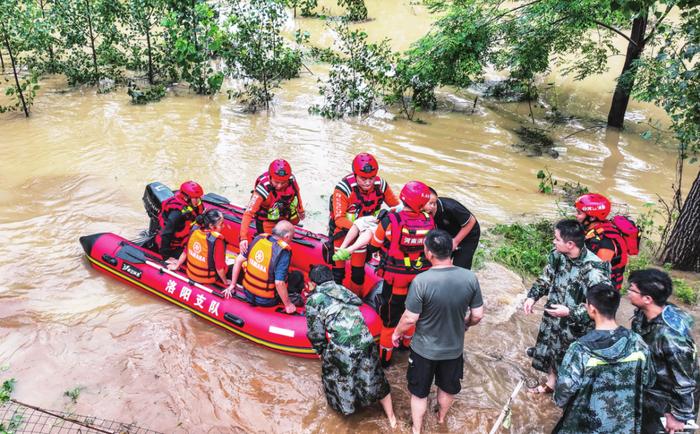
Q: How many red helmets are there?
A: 5